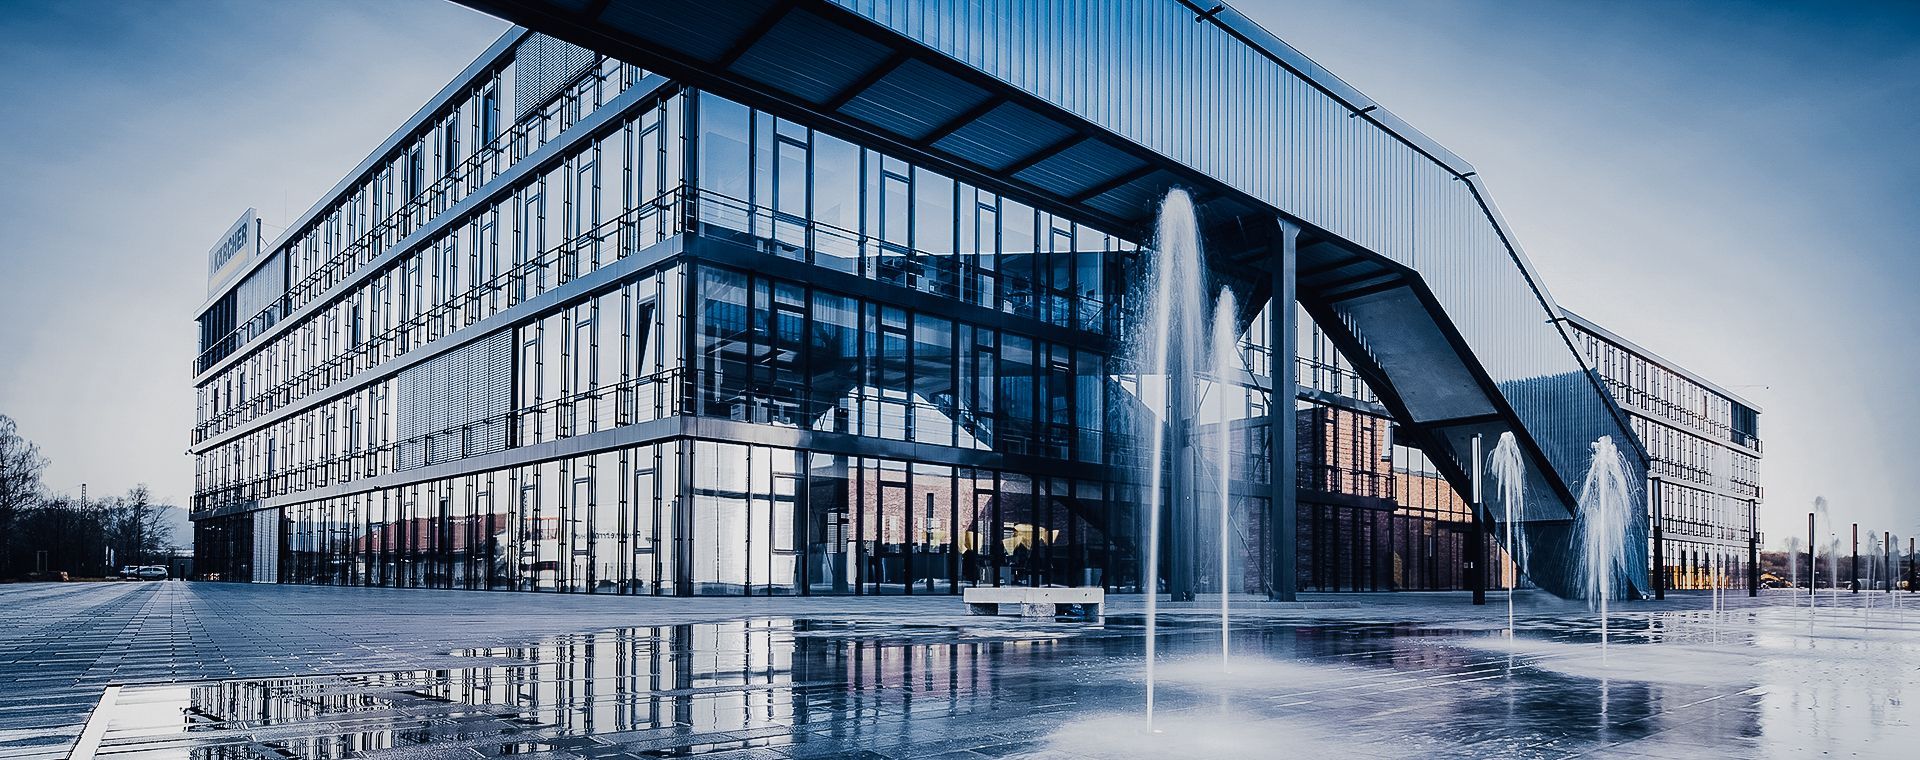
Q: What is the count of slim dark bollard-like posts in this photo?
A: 7